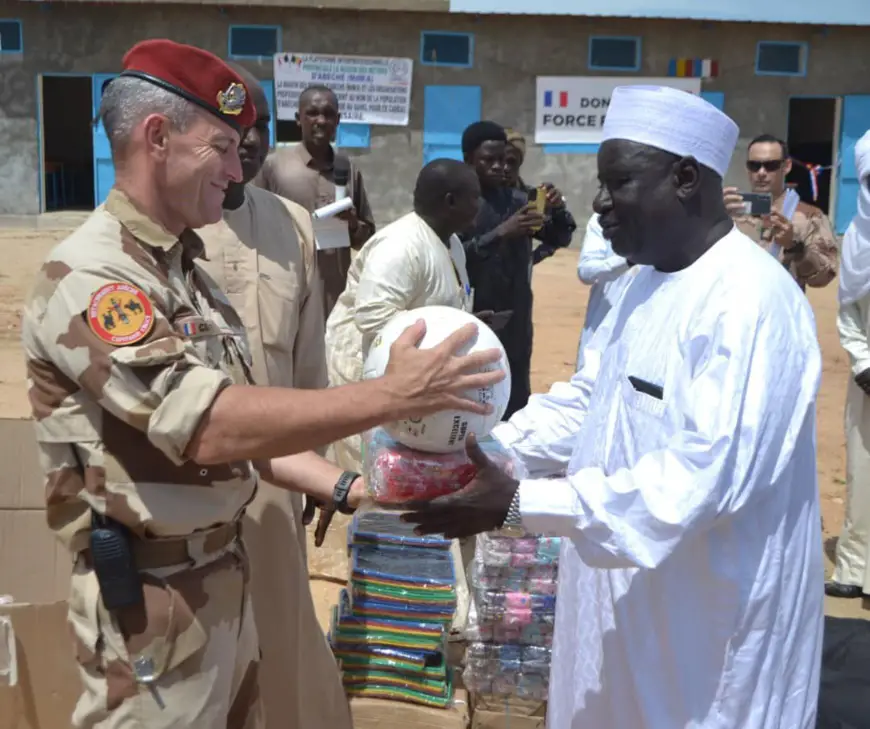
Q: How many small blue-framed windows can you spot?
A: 5